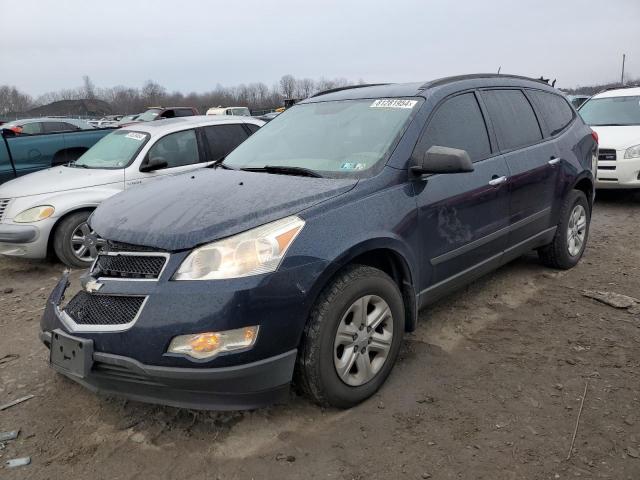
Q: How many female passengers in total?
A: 0